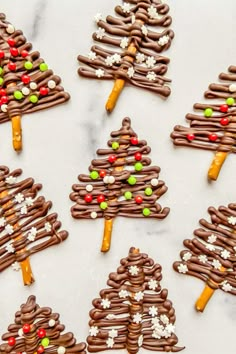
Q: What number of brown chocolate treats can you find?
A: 8